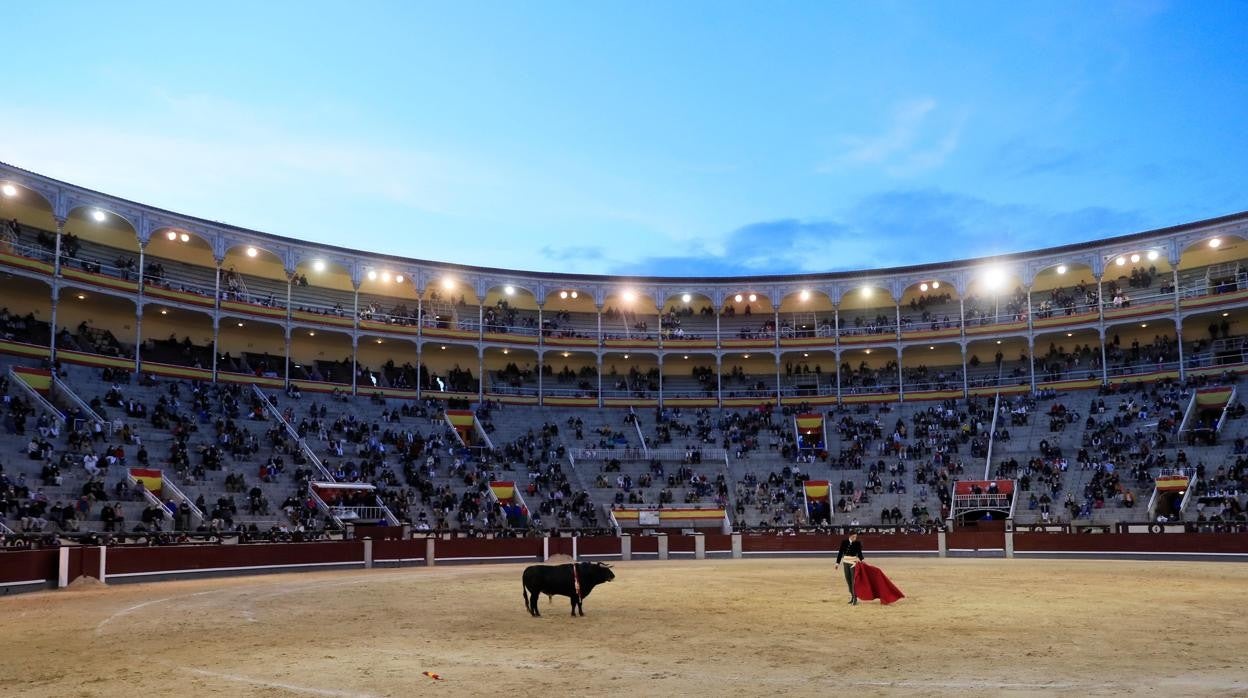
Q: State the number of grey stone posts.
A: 8